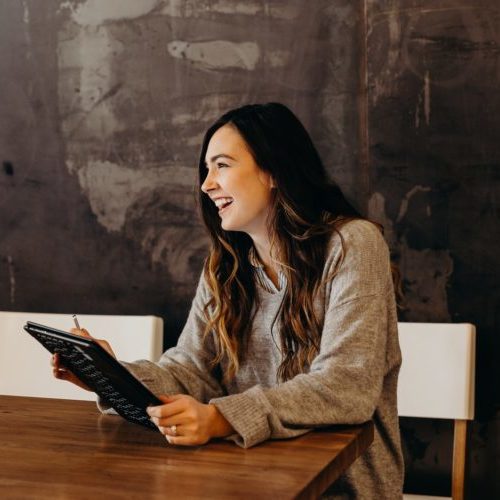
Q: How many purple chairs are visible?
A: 0